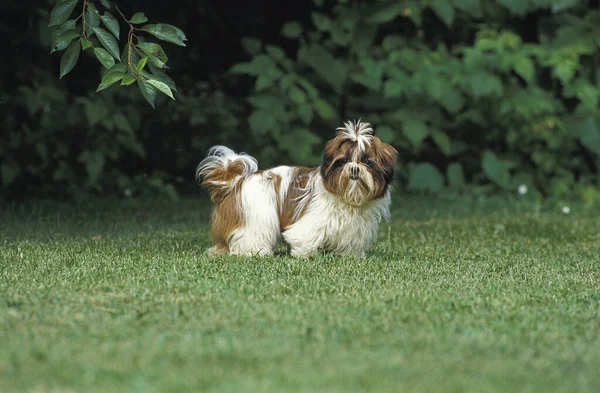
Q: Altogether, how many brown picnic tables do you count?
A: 0